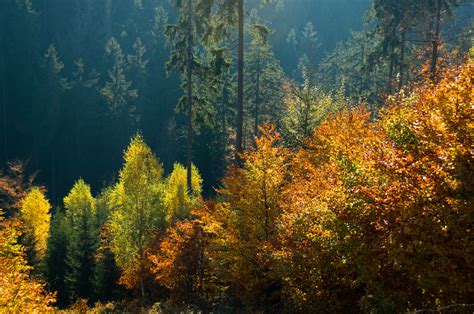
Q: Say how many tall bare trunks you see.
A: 2